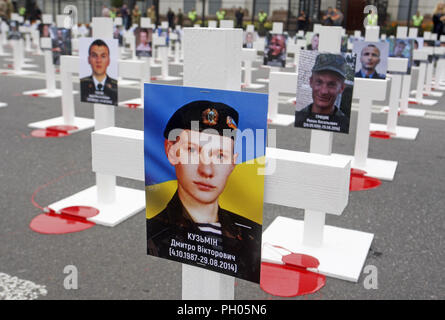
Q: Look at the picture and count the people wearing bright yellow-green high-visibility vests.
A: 7